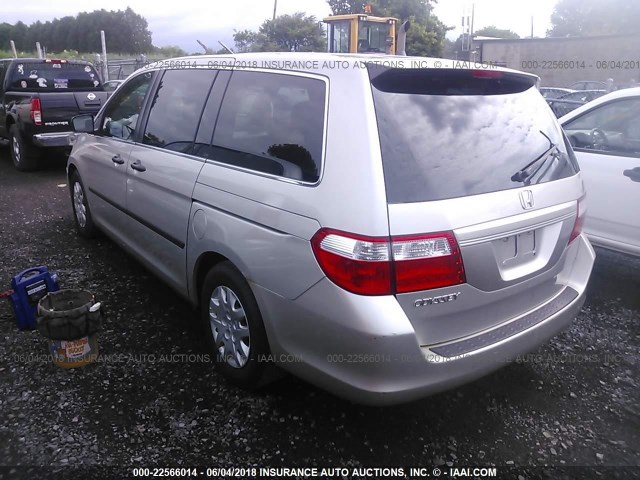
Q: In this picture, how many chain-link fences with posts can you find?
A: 1